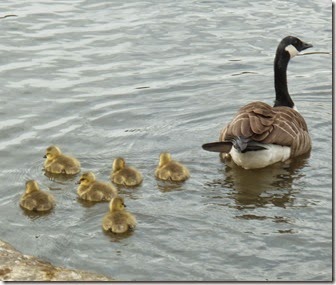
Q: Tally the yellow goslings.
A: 6